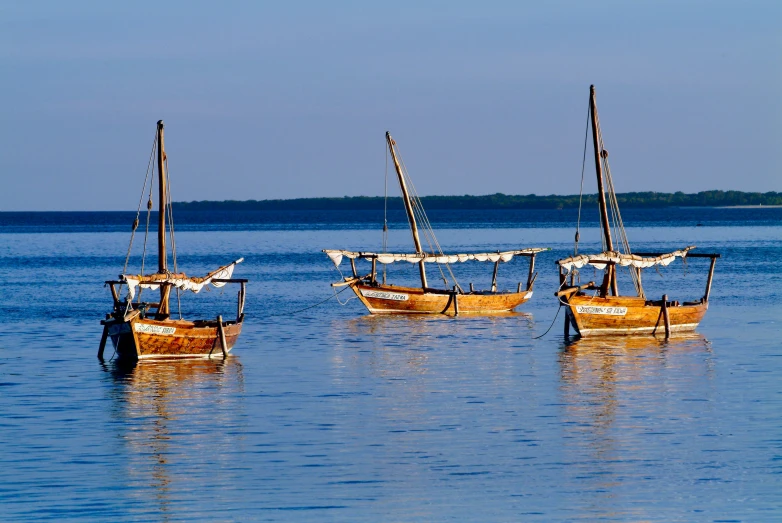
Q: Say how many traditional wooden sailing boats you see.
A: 3